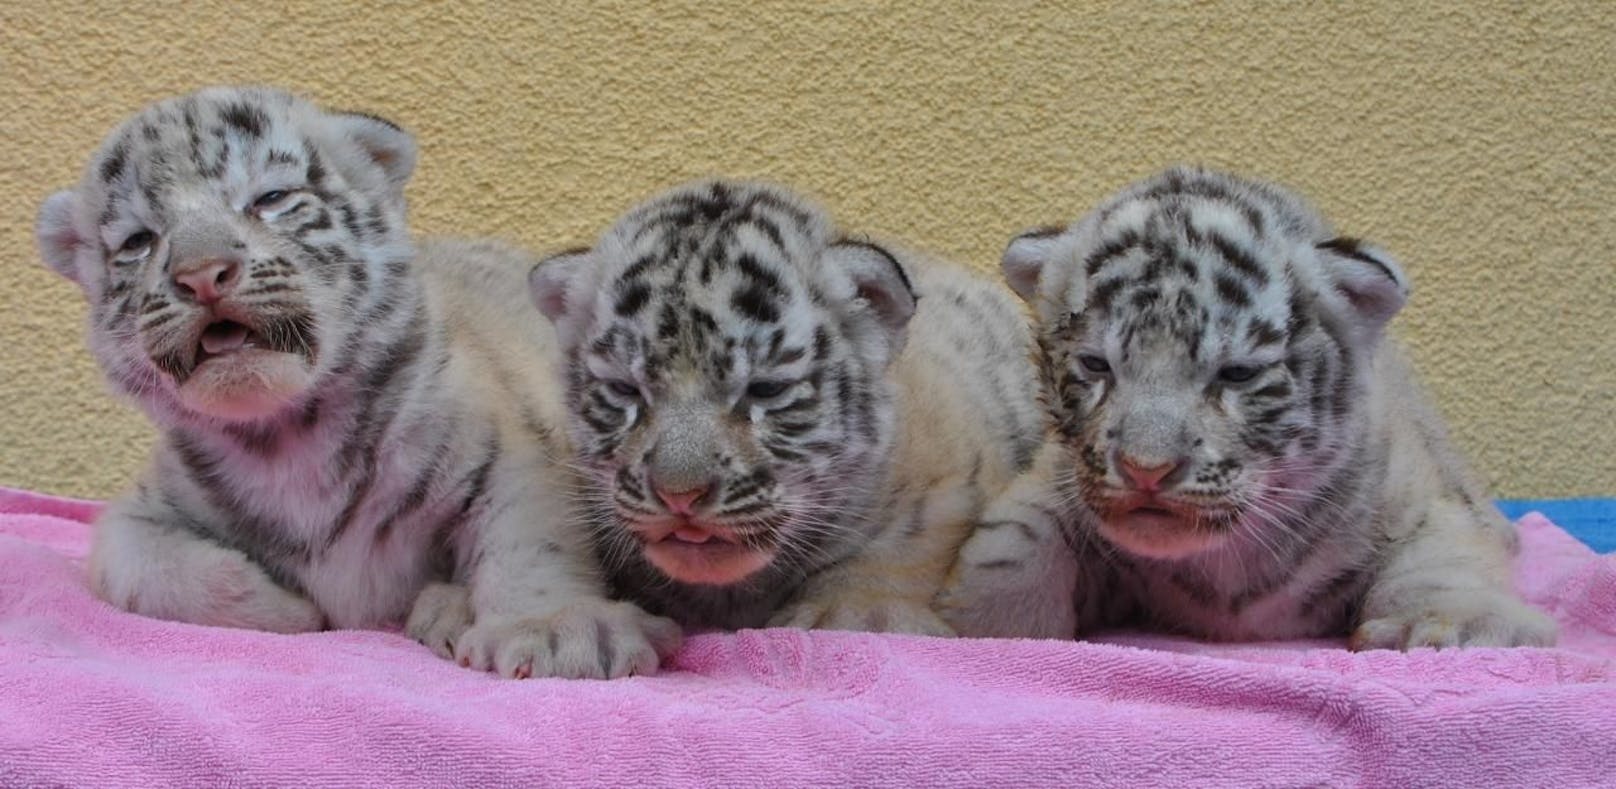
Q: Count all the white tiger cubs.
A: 3